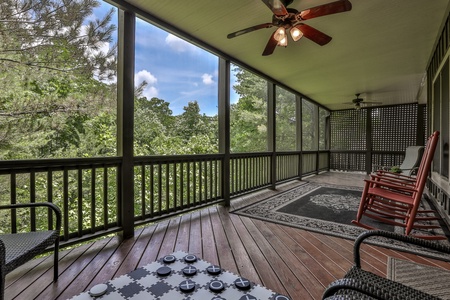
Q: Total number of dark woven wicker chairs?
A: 2